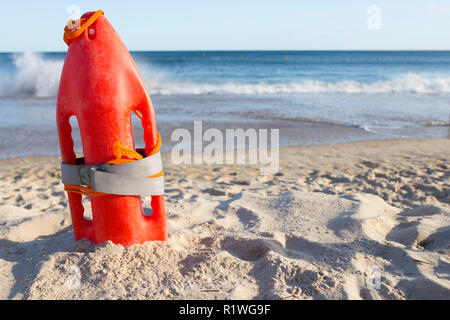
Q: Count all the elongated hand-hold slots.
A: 2